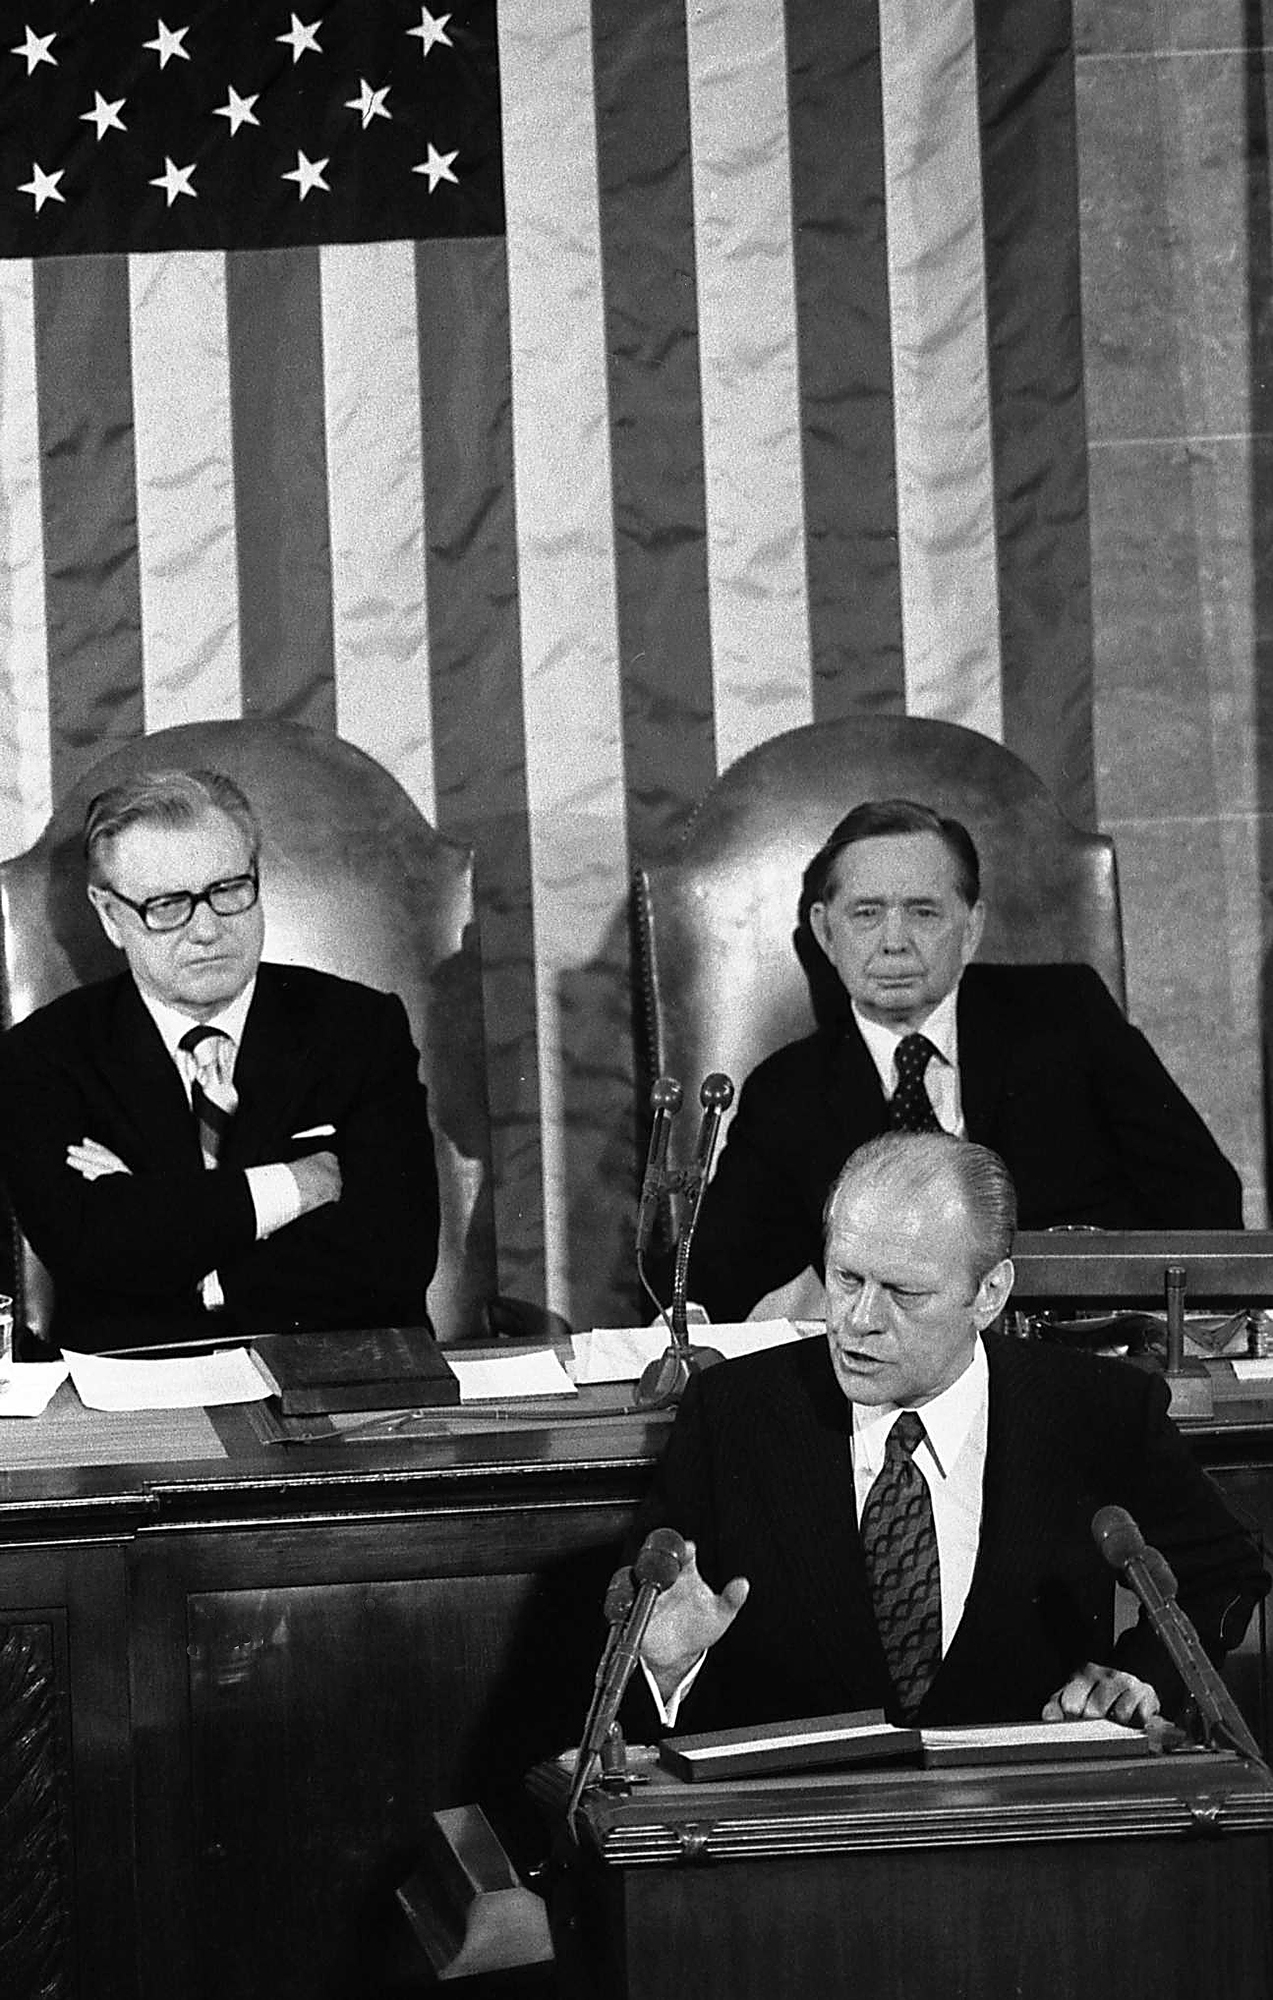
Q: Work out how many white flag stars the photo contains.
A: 11